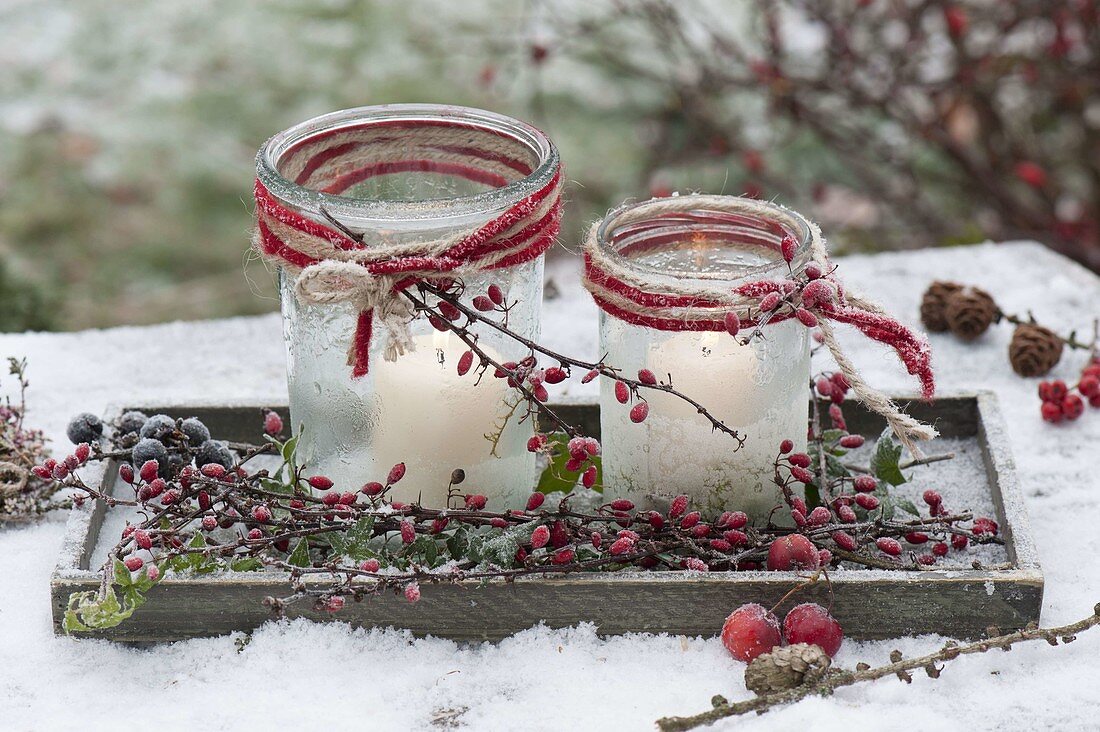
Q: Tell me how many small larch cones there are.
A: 4